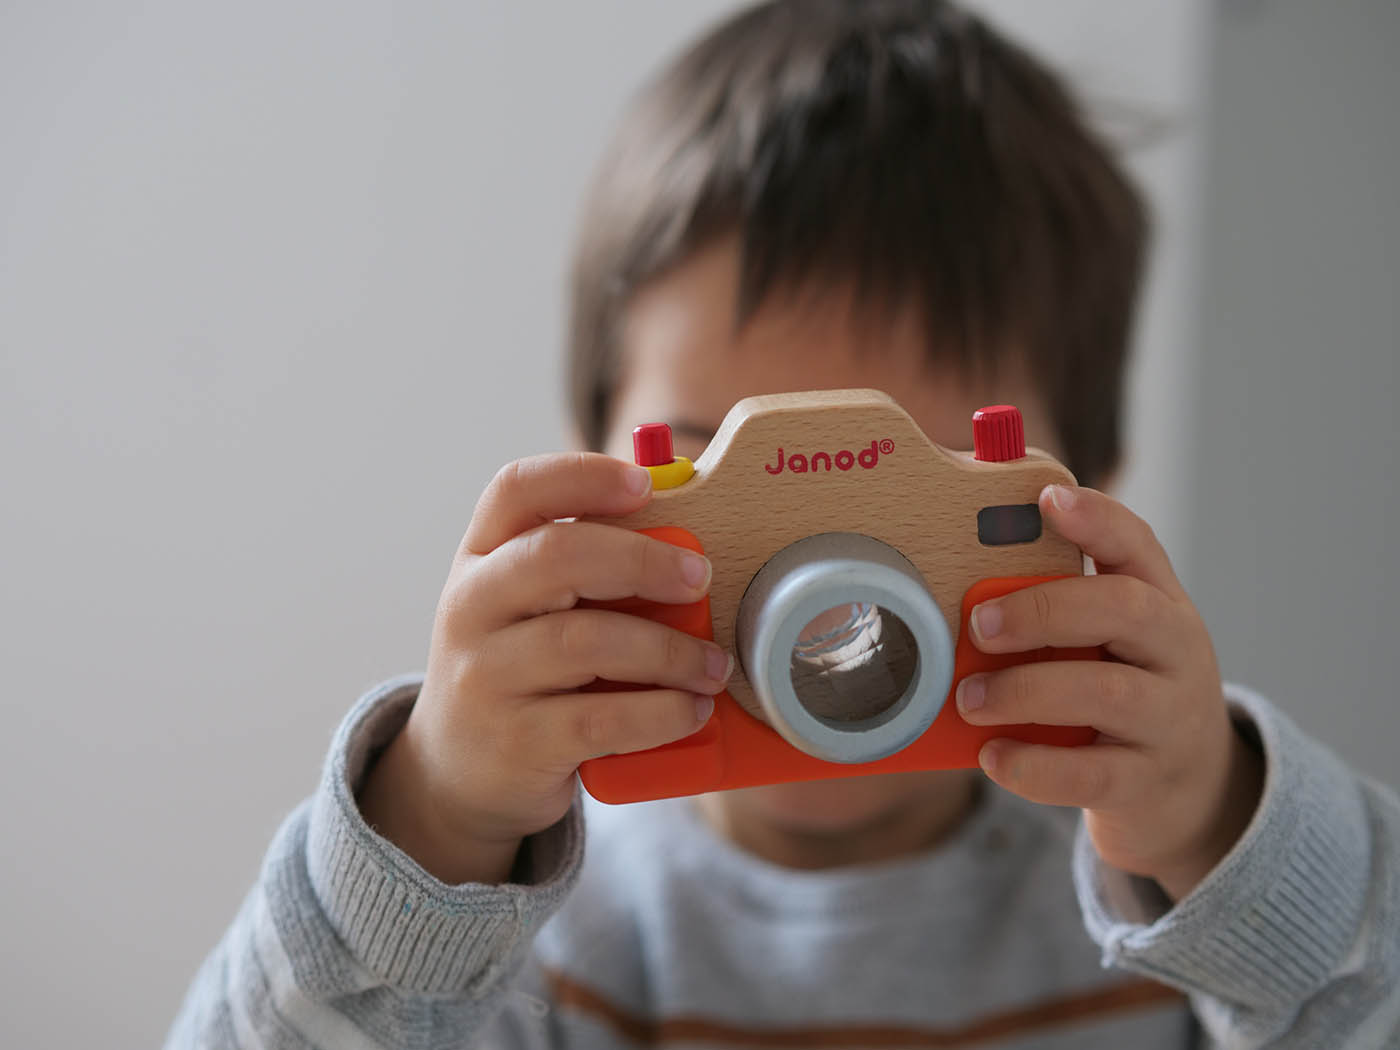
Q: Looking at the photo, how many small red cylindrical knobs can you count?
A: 2